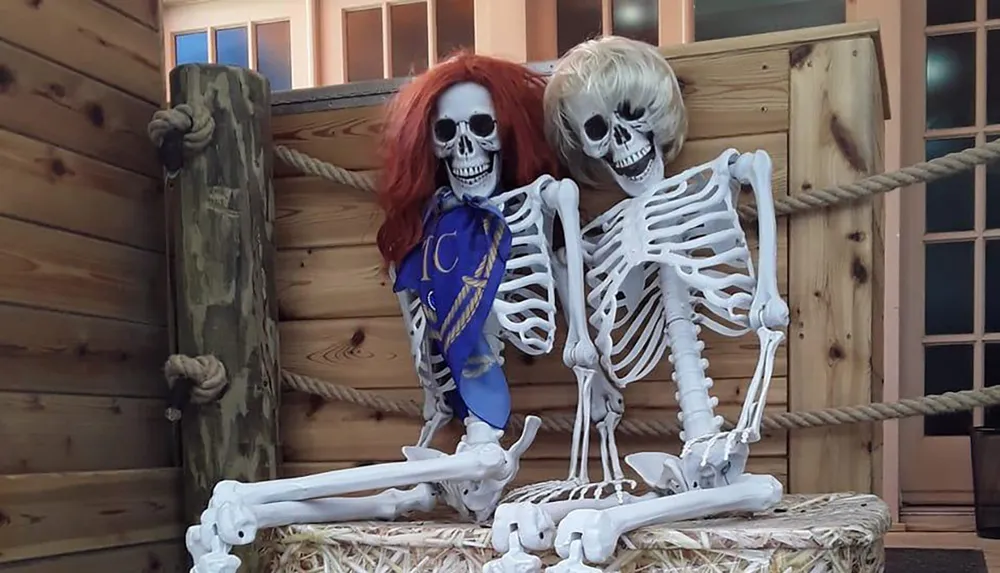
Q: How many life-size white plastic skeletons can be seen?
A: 2